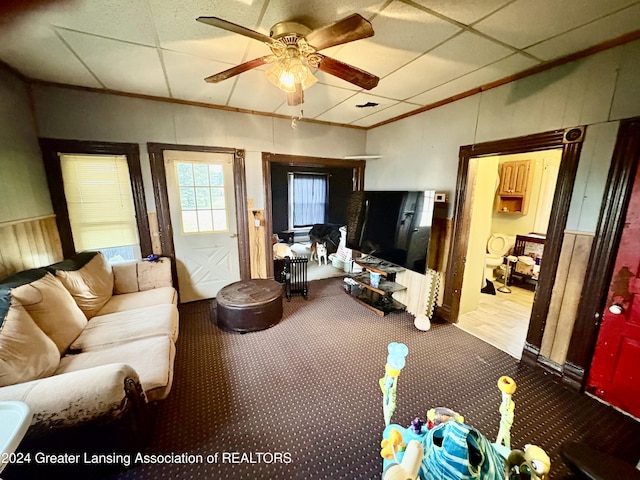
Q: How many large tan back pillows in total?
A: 3